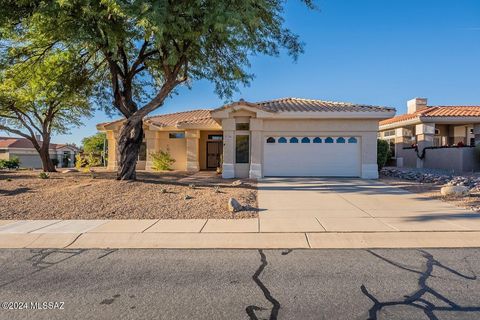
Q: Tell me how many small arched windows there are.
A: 8